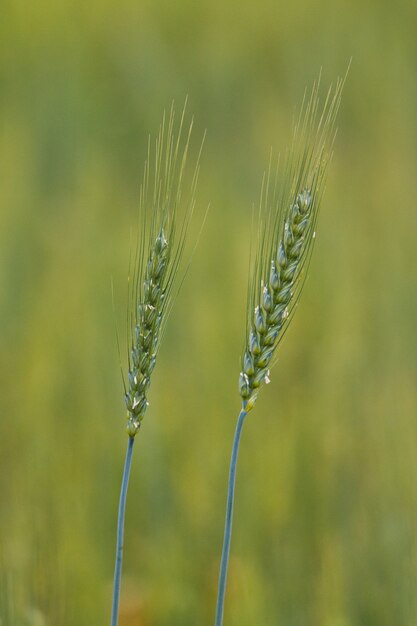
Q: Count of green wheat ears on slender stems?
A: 2